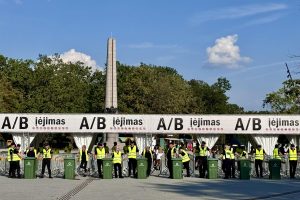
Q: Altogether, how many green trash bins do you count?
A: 8